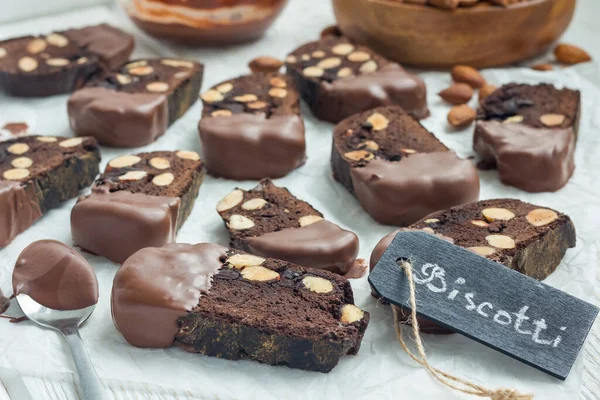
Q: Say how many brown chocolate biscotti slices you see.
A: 11